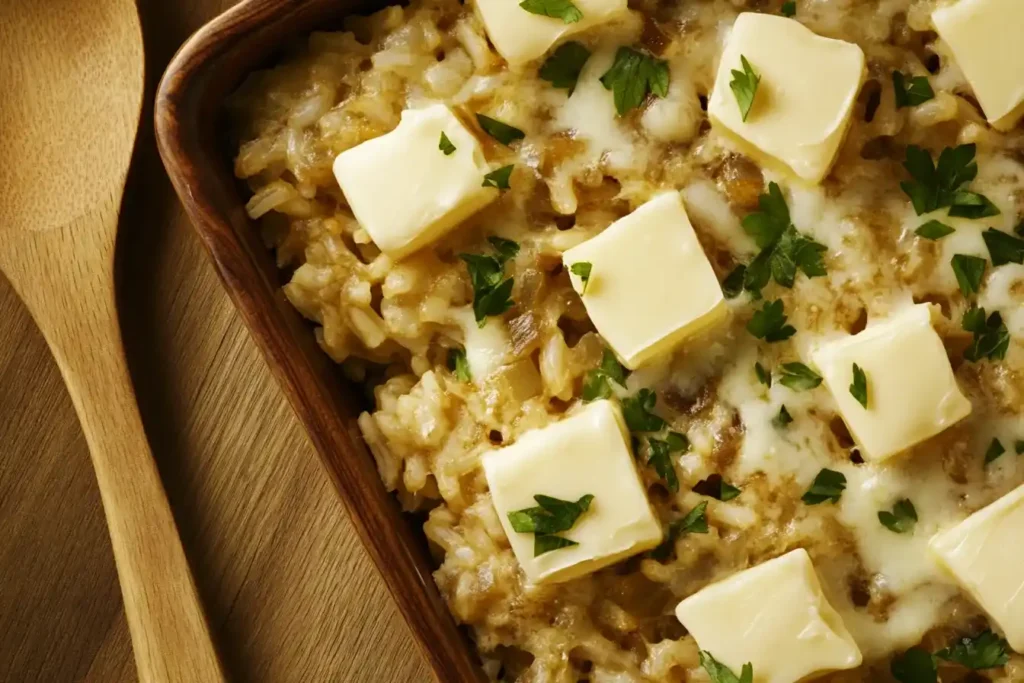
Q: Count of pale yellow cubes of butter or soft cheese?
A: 9